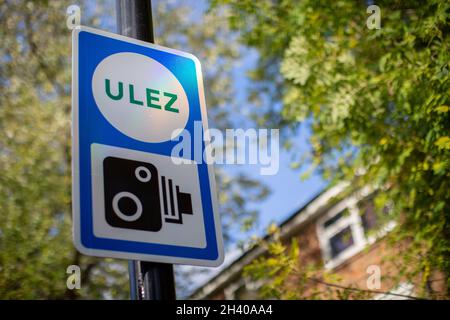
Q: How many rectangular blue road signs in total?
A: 1